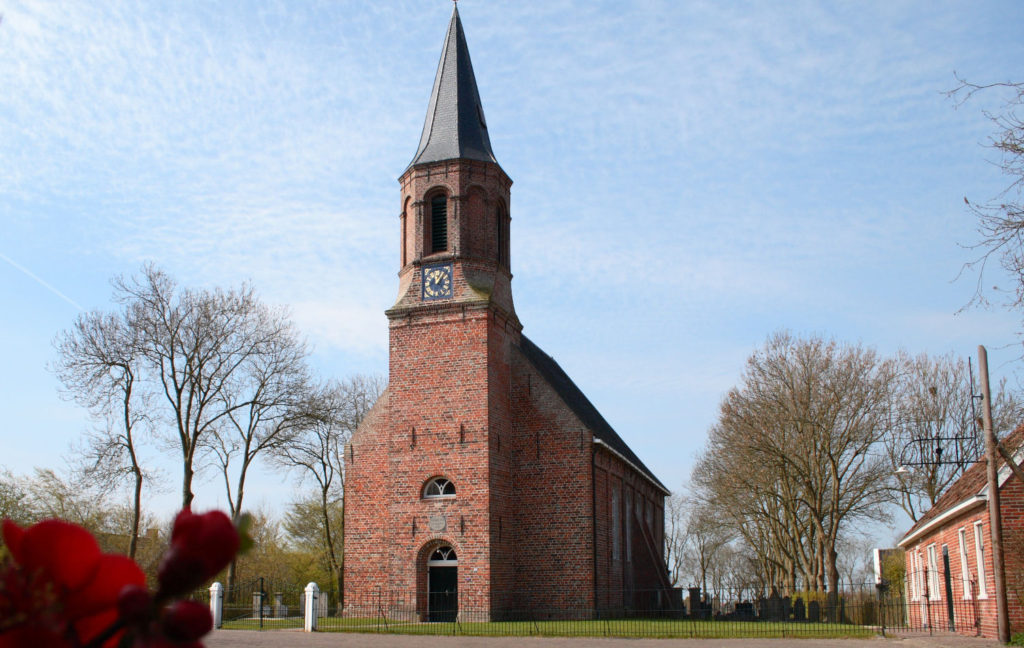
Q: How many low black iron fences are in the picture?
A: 1